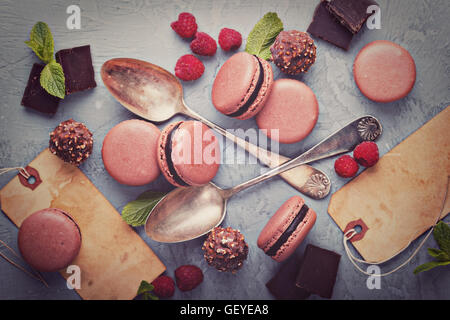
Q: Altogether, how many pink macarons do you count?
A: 7